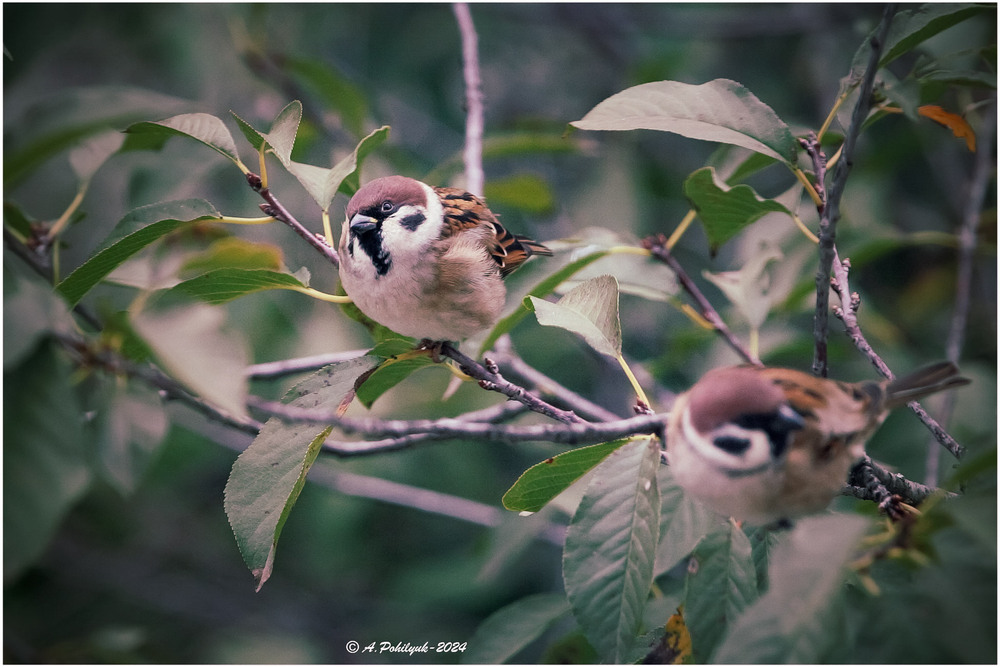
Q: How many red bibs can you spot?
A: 0